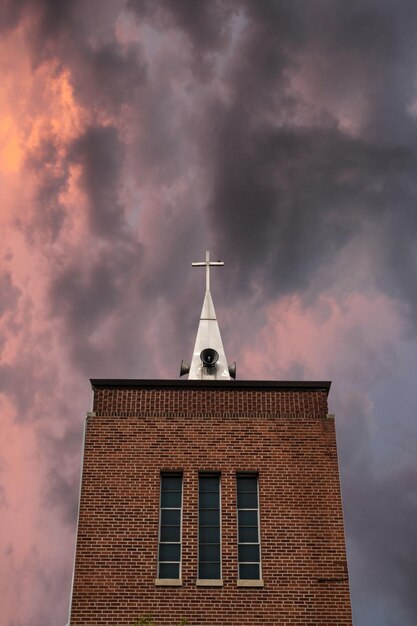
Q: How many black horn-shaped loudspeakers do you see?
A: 3